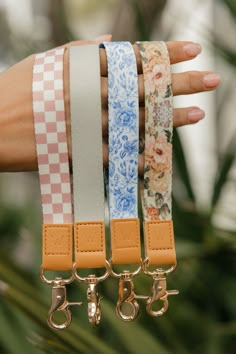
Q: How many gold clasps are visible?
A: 4